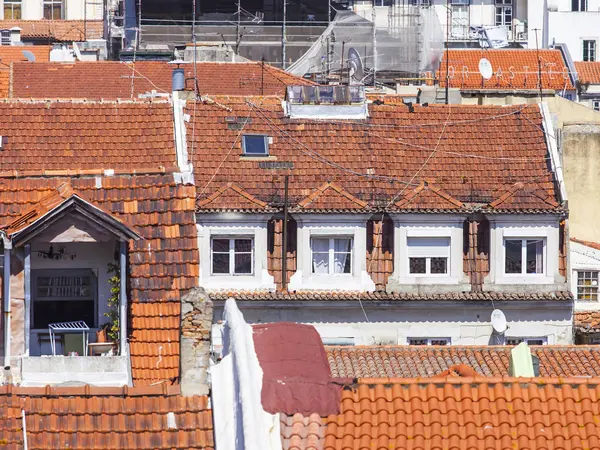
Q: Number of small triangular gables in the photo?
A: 4